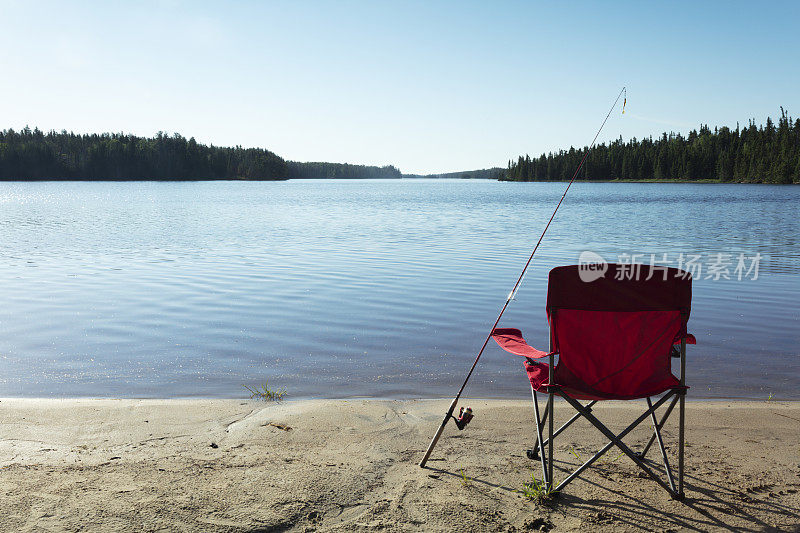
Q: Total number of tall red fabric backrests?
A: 1